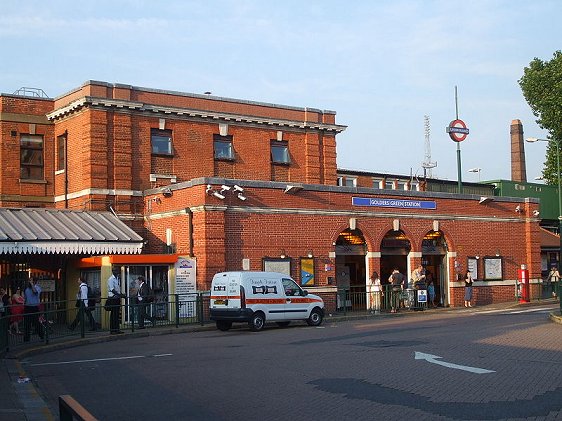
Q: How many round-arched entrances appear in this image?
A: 3